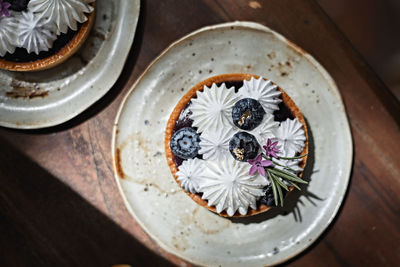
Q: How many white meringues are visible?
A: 11